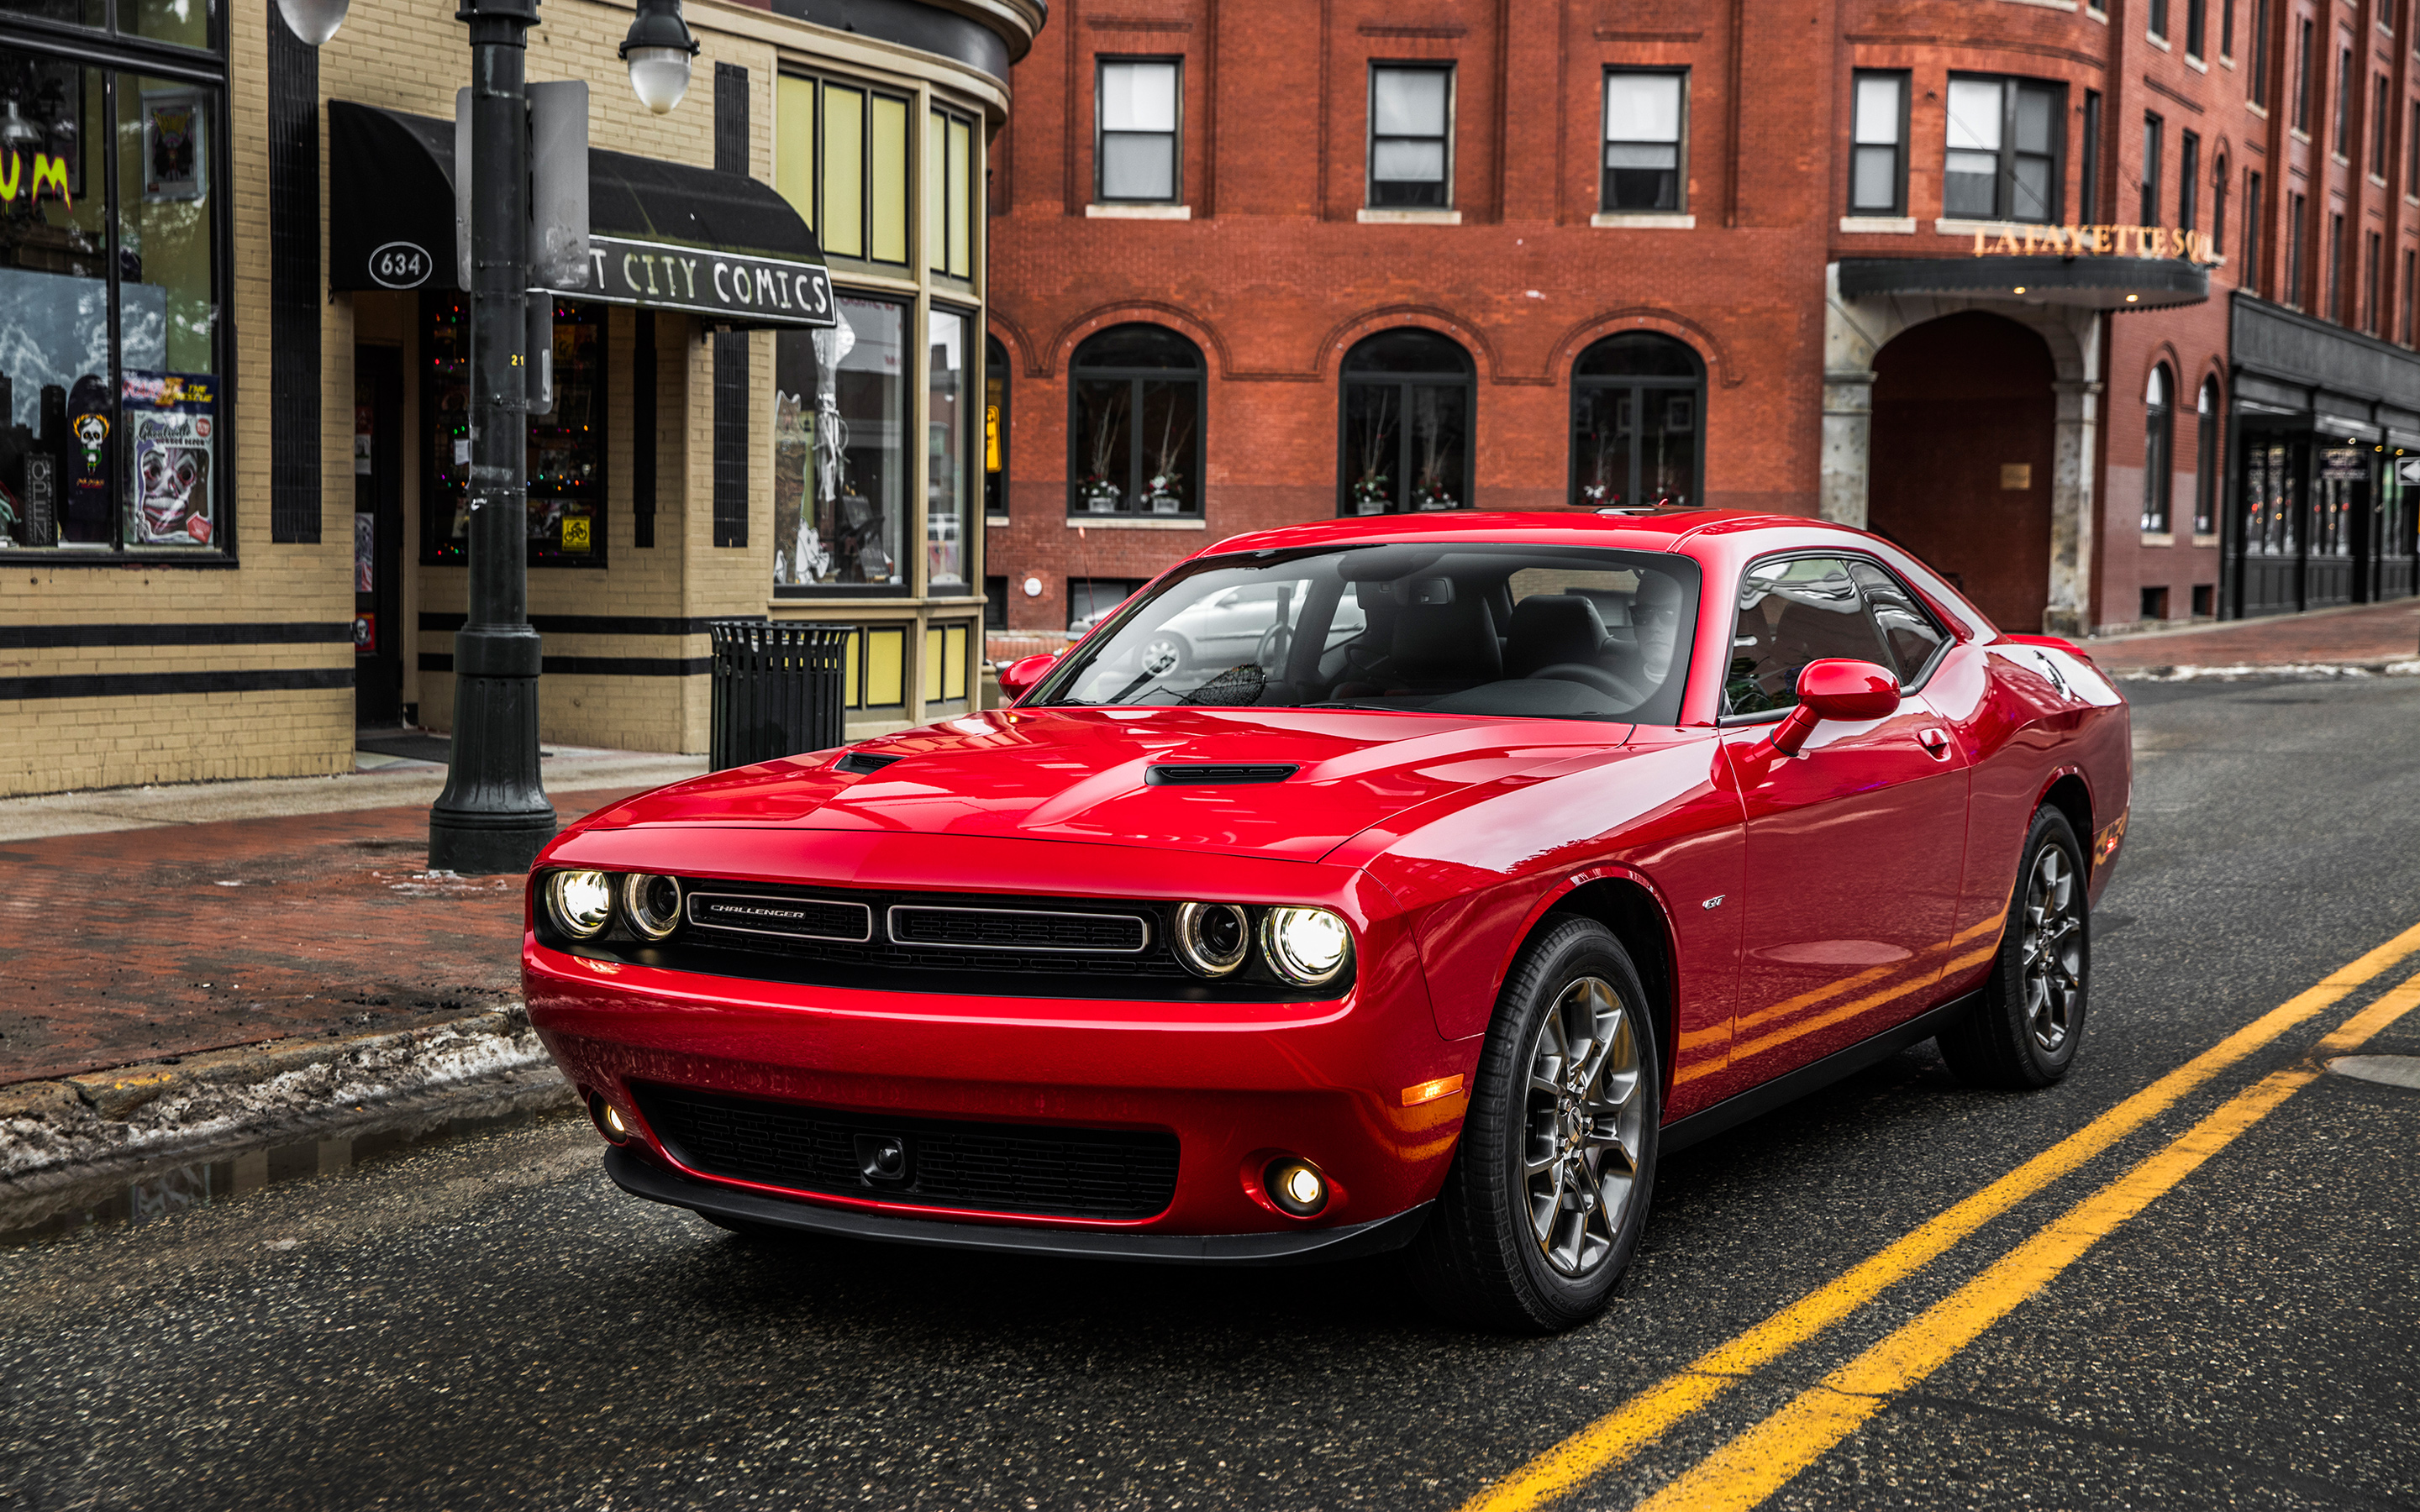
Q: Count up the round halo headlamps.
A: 4